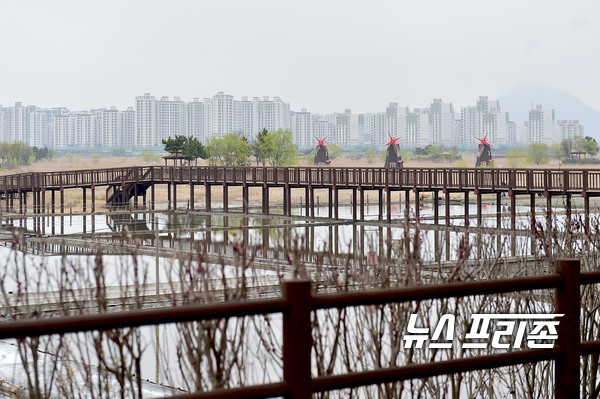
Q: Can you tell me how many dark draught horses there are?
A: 0